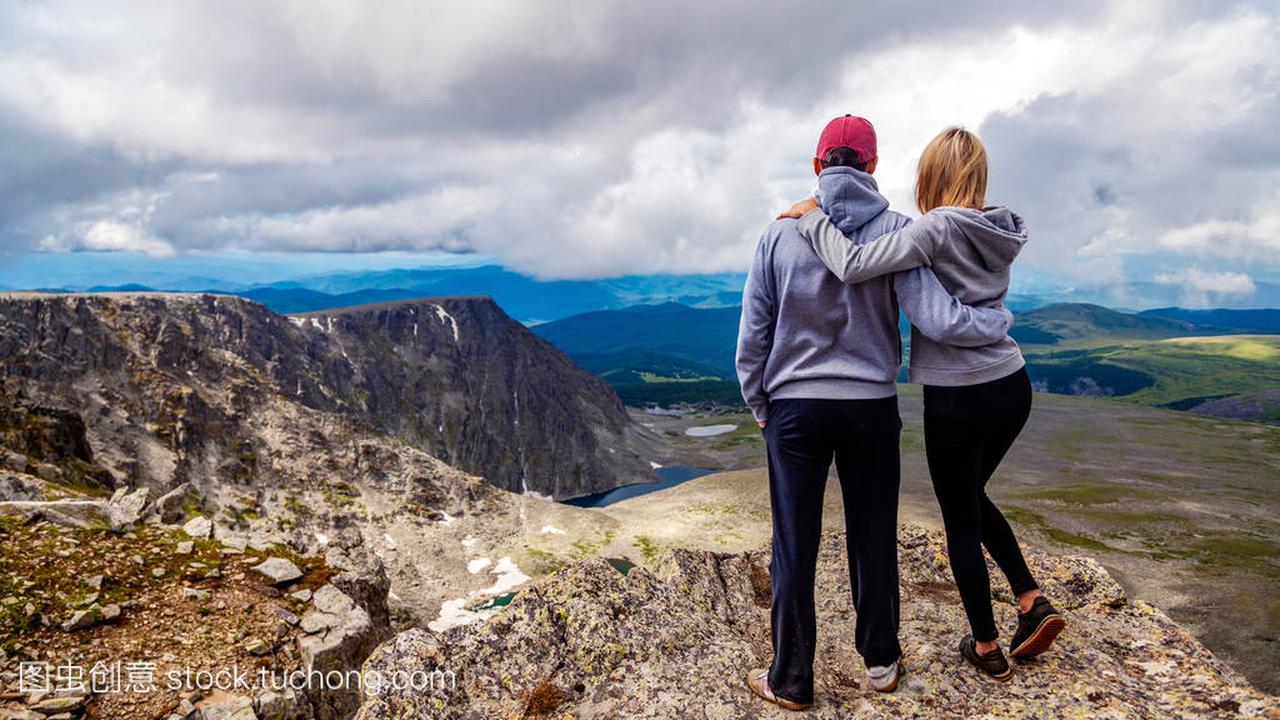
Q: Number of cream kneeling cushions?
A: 0